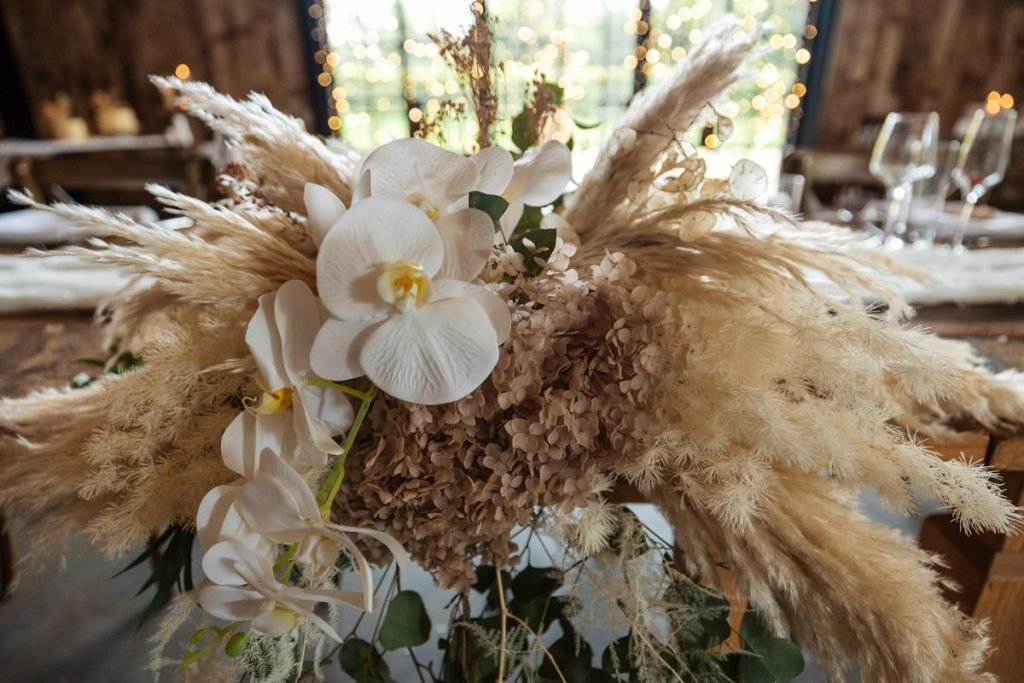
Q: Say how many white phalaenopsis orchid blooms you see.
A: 6